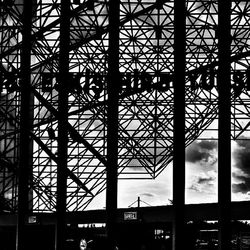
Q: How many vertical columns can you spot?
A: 5